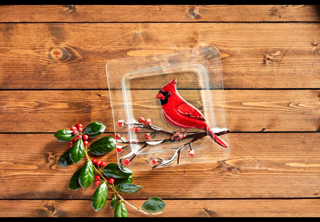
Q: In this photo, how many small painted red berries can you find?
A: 11